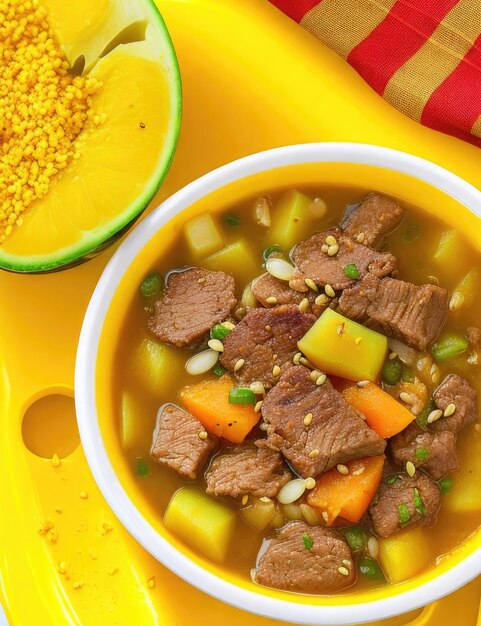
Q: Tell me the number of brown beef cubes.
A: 13